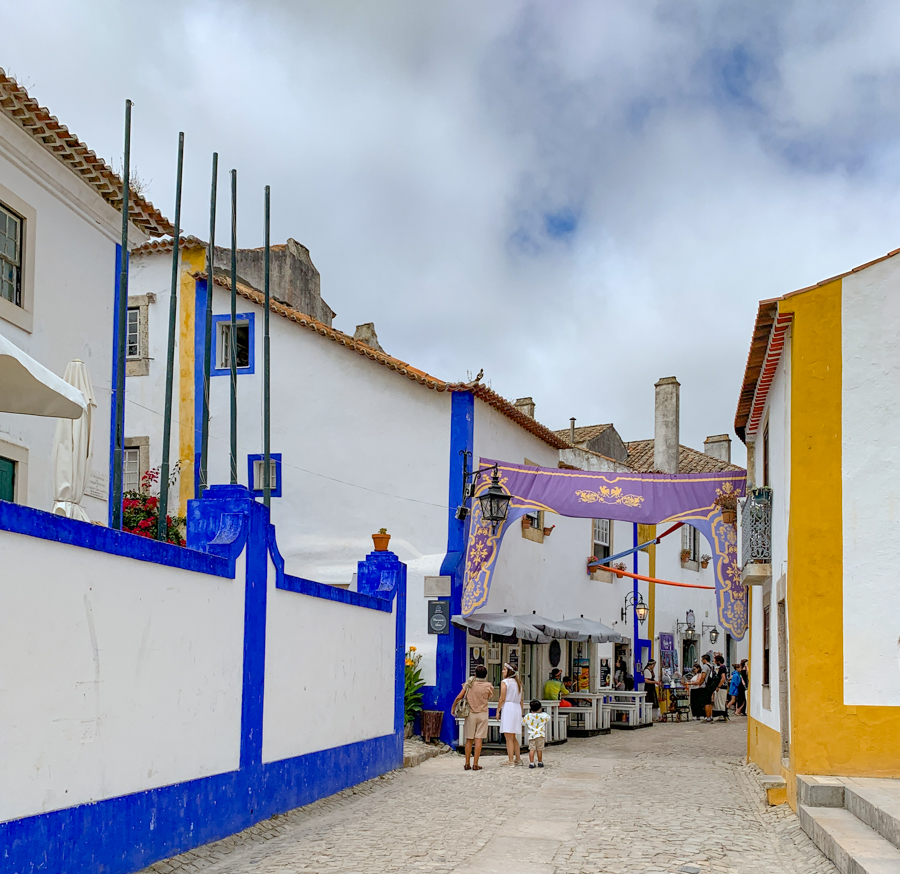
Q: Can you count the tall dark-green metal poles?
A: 5